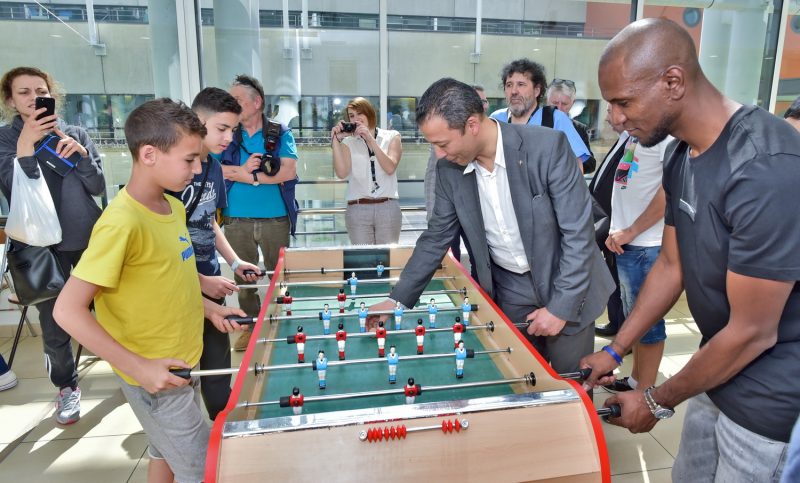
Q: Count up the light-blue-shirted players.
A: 10